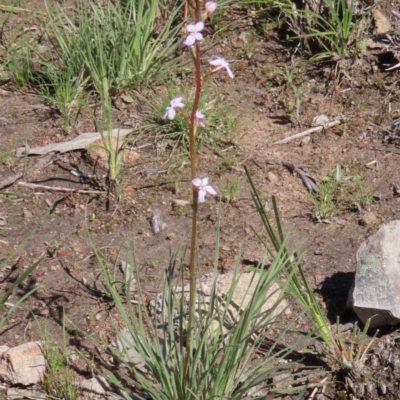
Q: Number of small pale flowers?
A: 6